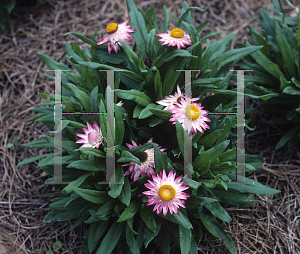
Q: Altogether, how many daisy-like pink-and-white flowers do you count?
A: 7